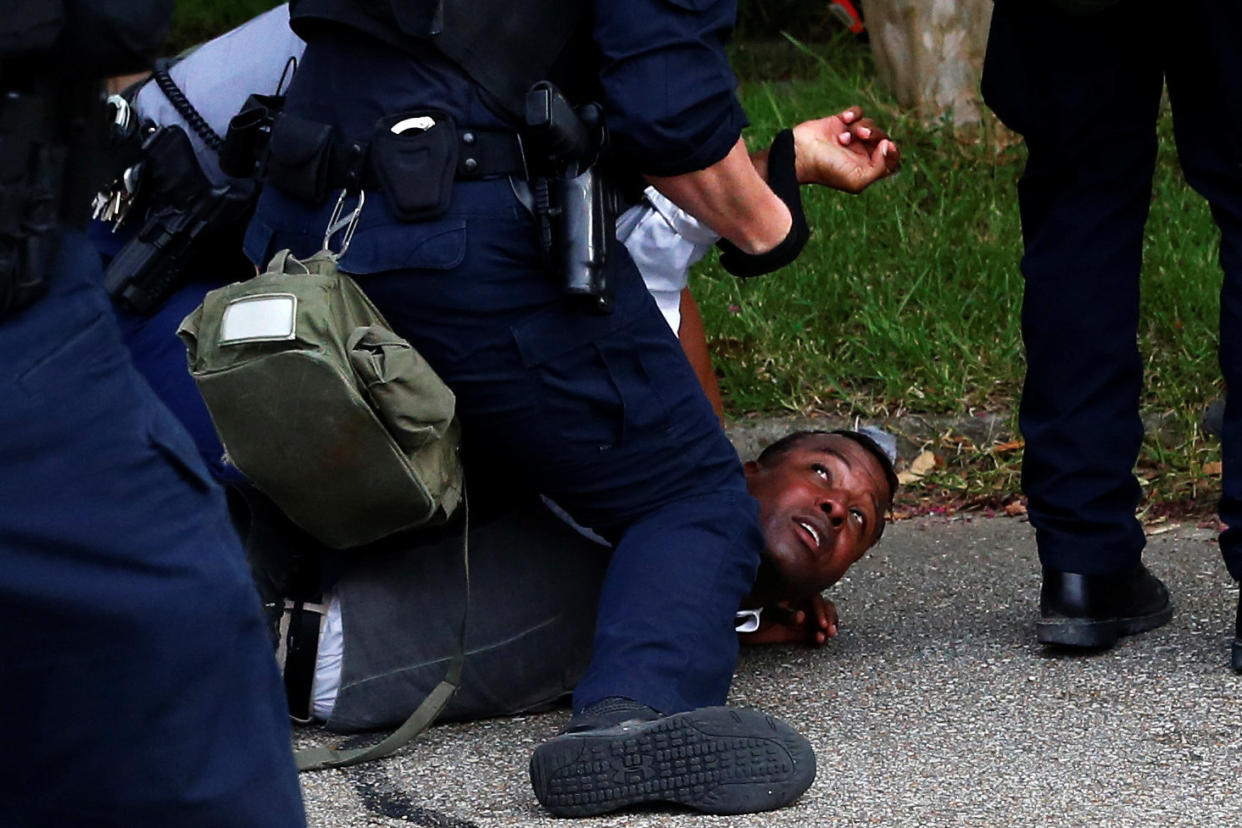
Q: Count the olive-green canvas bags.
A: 1